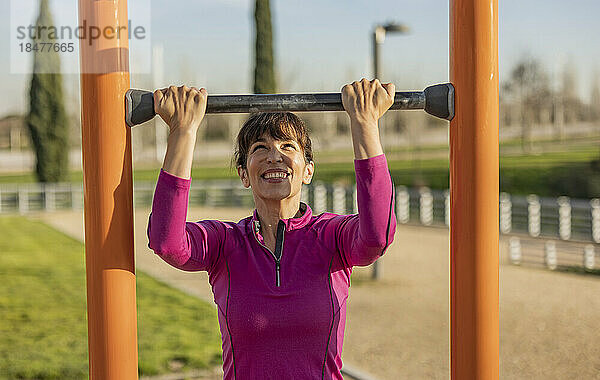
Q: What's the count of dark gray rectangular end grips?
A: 2